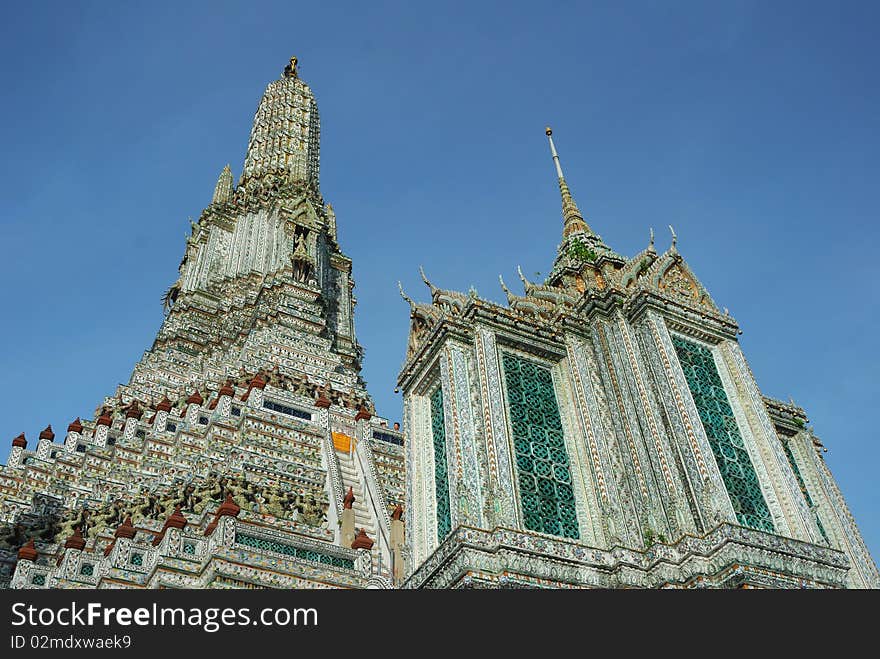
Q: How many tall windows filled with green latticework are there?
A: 4